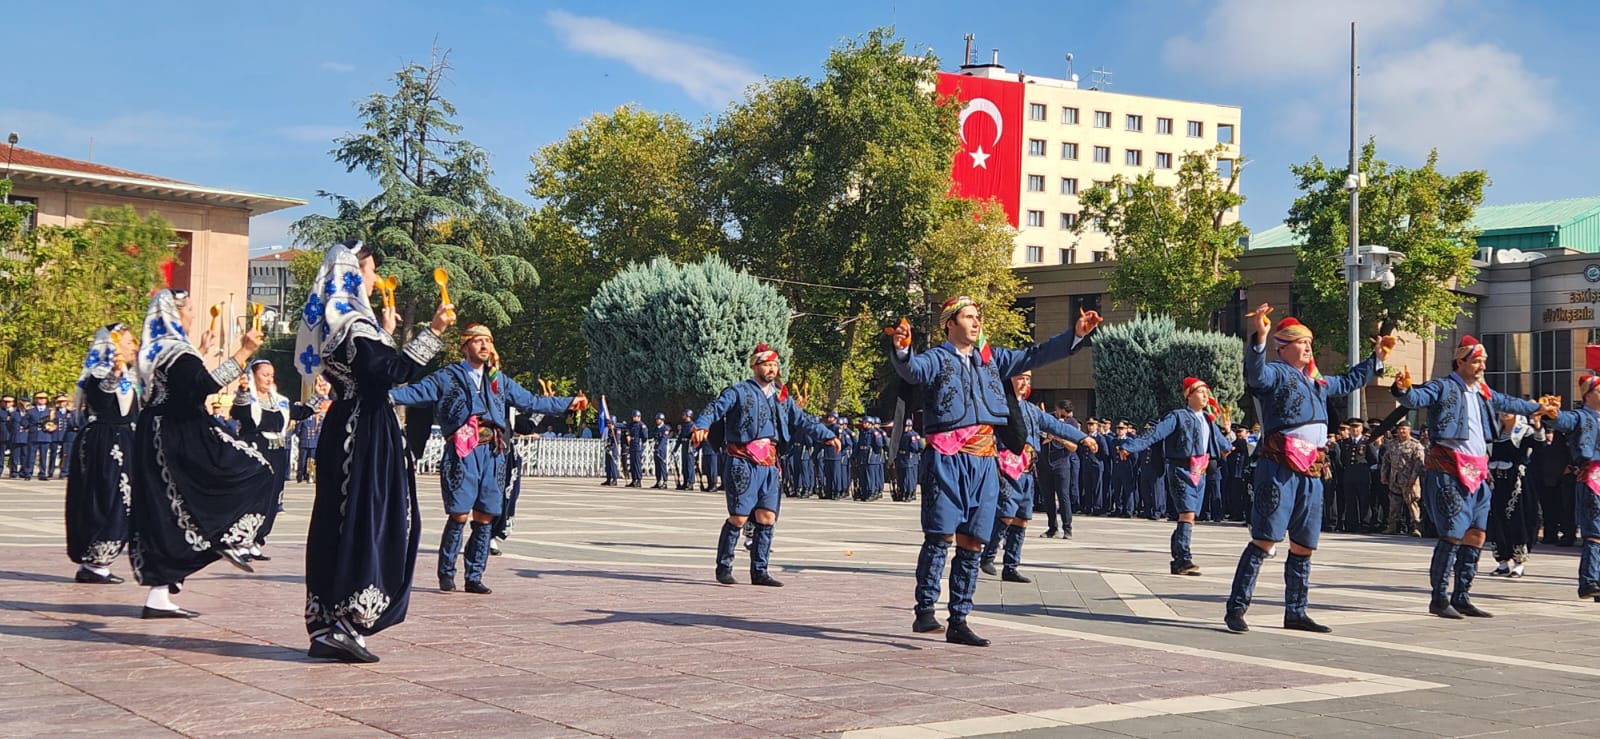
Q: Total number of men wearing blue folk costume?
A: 8